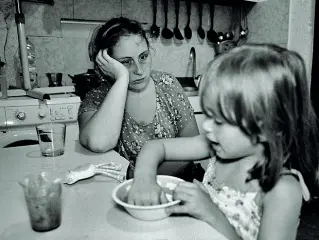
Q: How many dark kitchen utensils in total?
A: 6